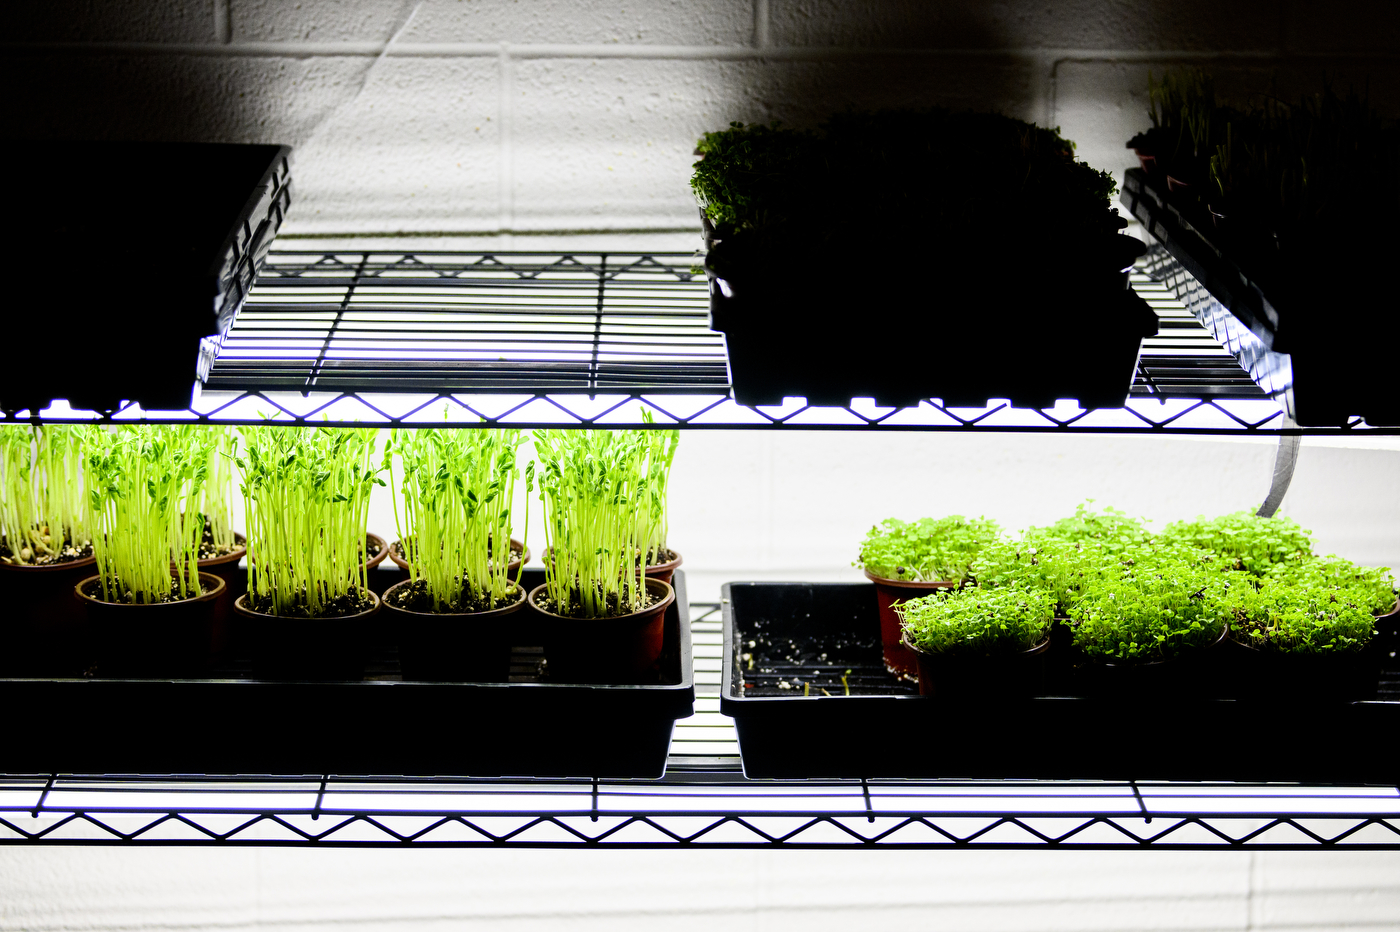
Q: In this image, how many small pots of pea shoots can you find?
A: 9